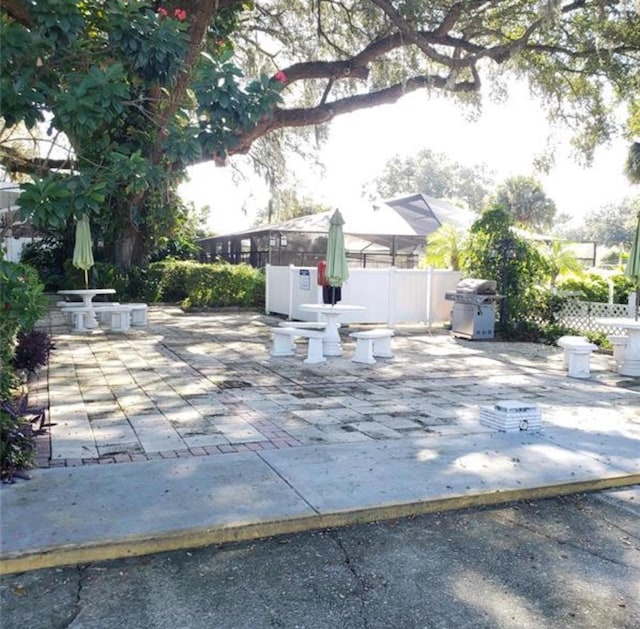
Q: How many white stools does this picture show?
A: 8